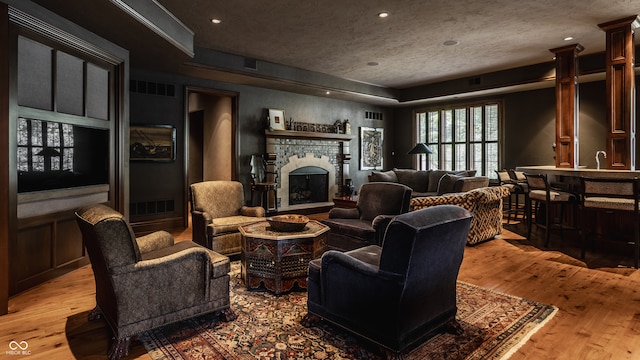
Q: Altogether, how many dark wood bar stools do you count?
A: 4